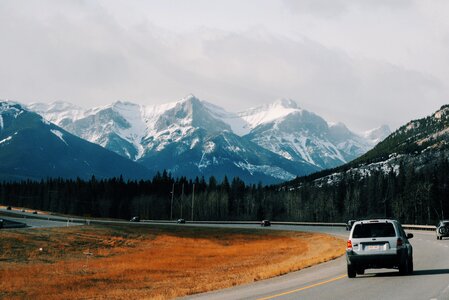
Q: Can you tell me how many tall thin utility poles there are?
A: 3